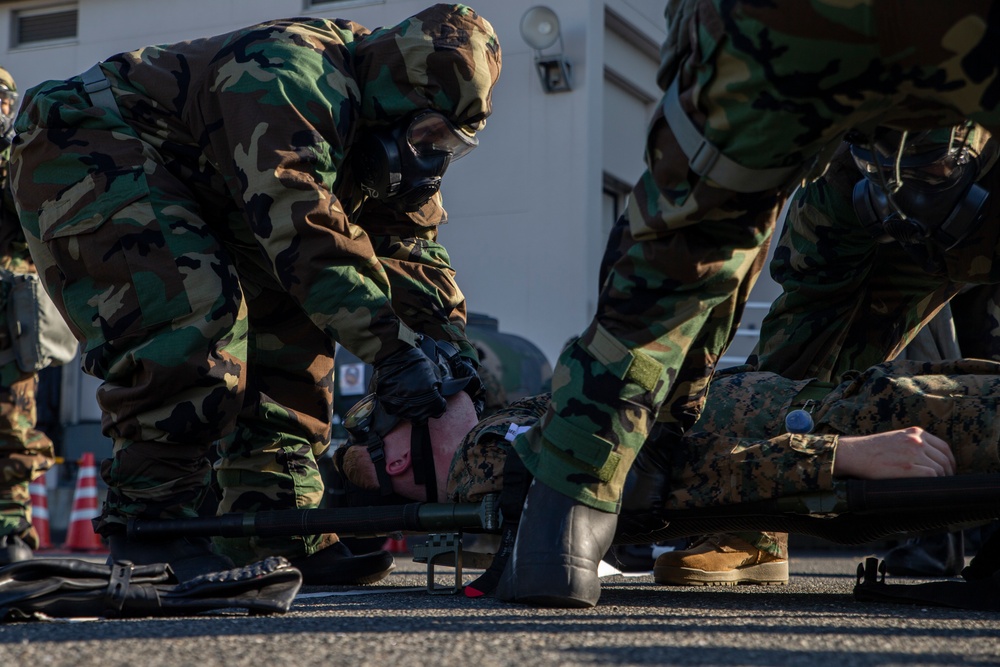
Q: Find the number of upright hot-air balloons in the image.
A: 0